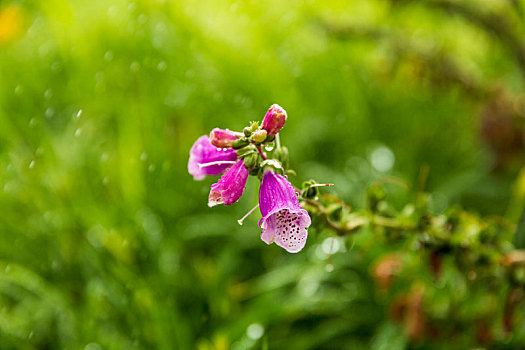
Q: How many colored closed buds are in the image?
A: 2